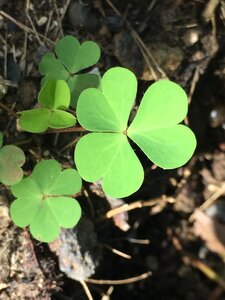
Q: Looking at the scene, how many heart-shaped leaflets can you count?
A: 13